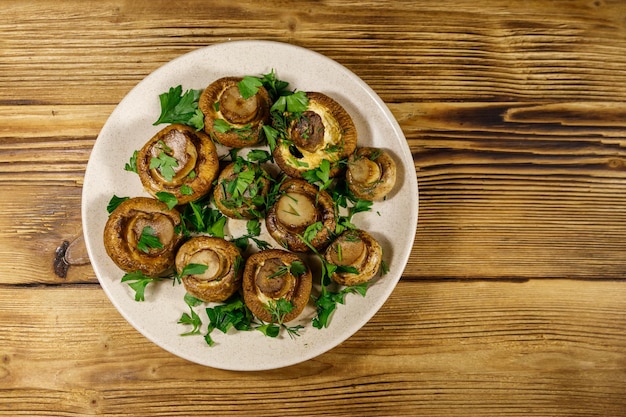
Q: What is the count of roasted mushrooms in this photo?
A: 10